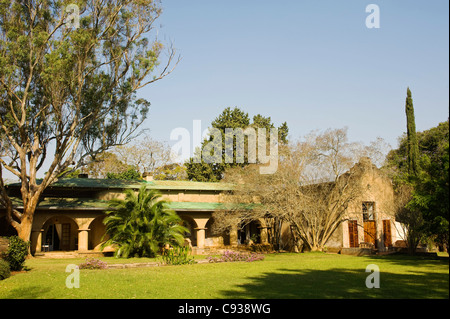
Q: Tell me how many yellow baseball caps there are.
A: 0